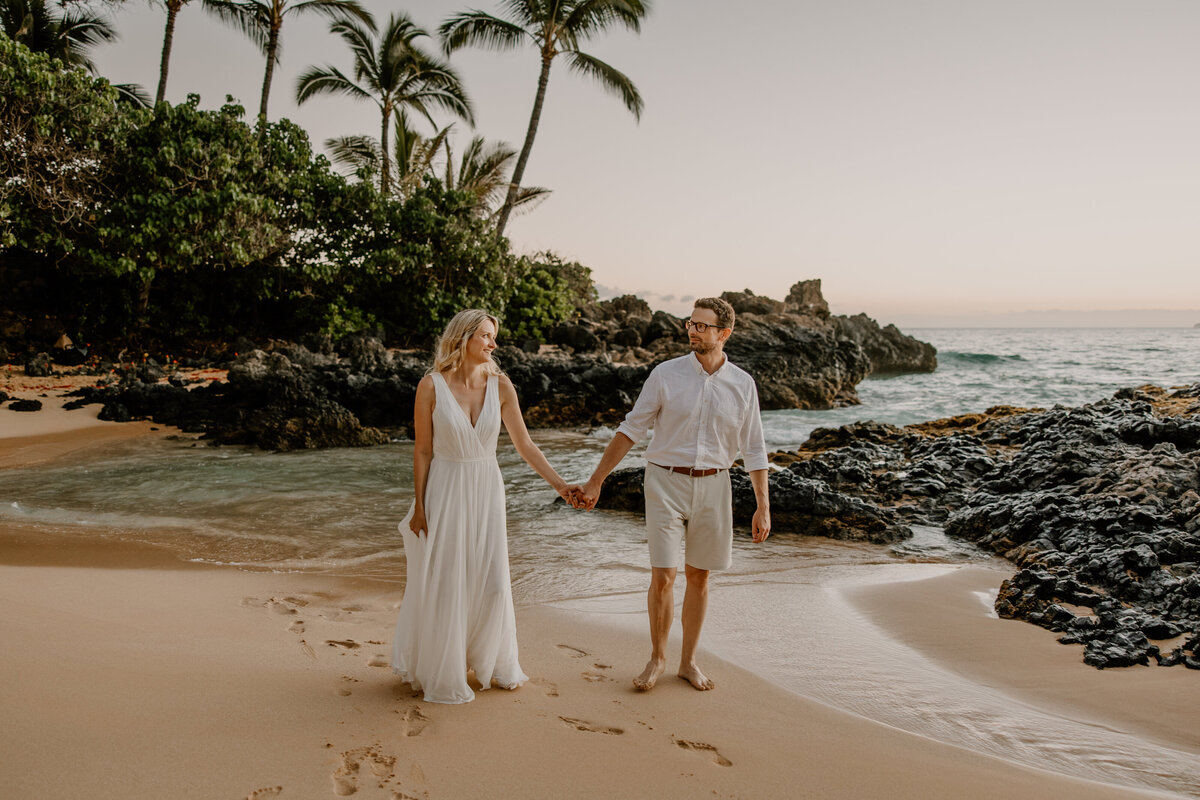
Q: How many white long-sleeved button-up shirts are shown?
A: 1